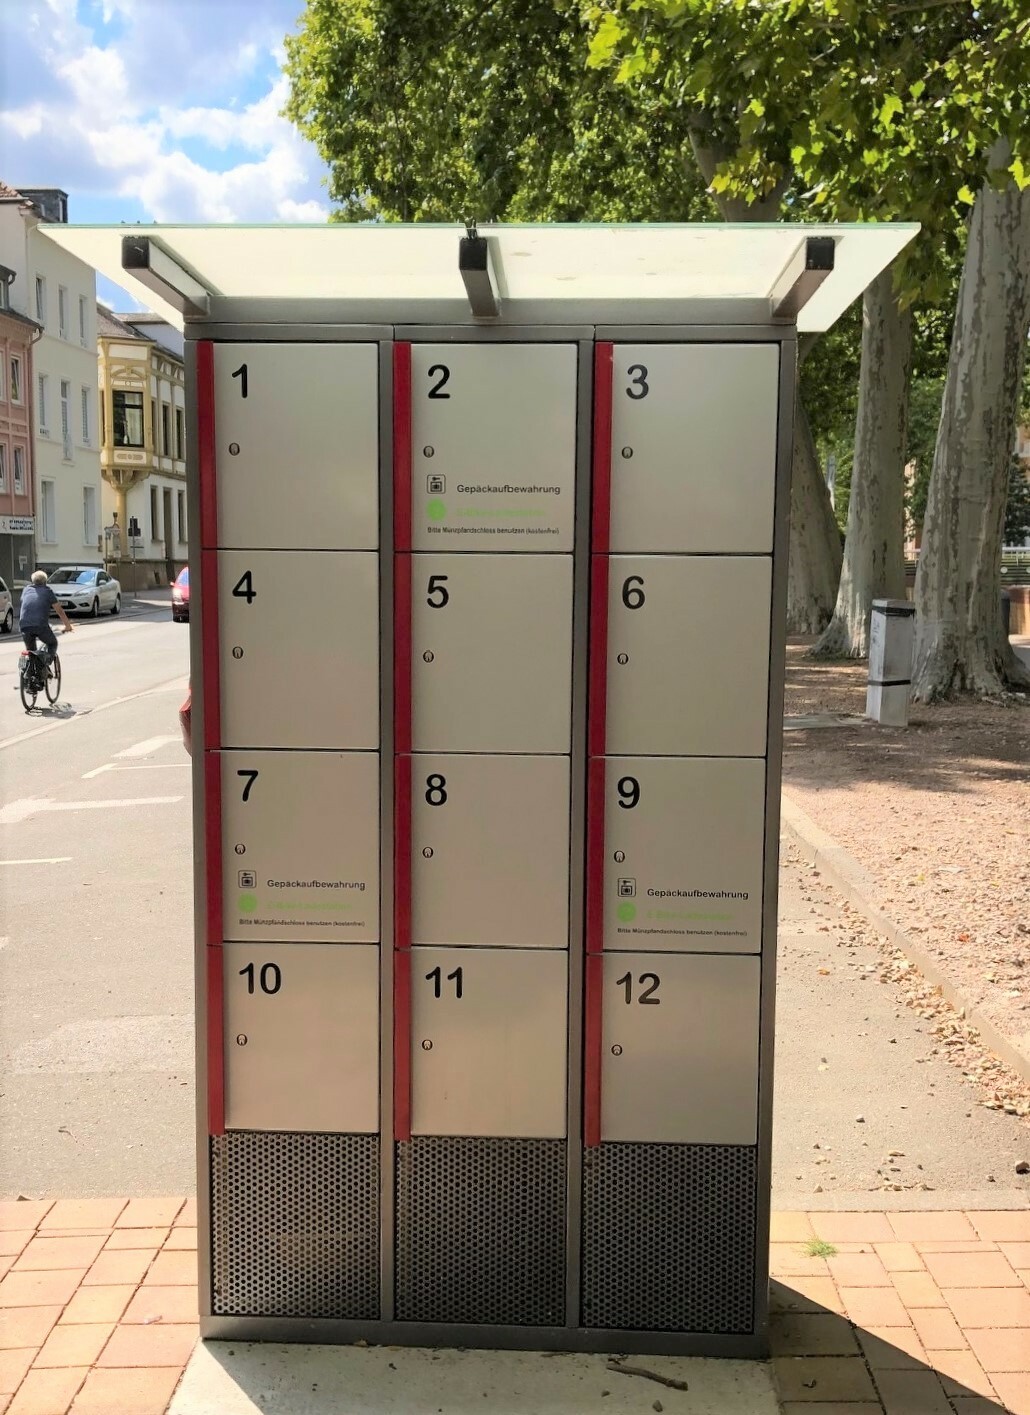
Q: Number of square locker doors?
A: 12